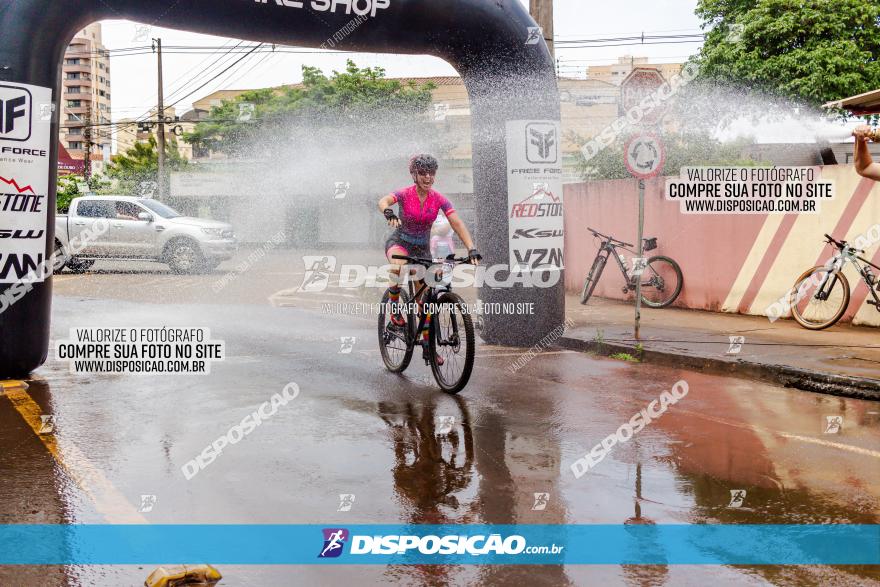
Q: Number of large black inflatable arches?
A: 1